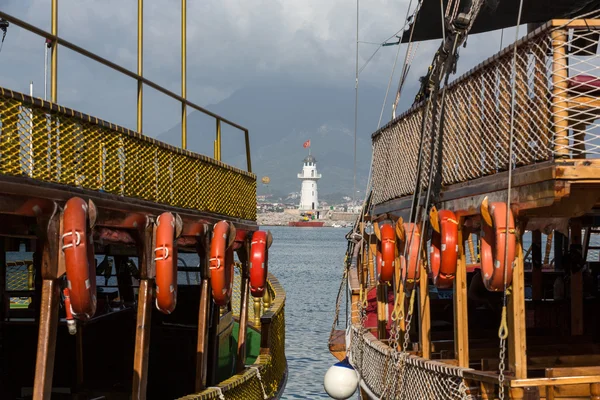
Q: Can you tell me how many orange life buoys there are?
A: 8